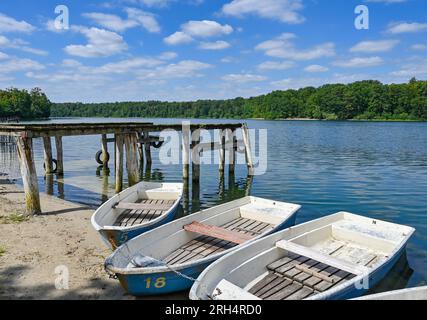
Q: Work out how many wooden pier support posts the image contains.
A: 13